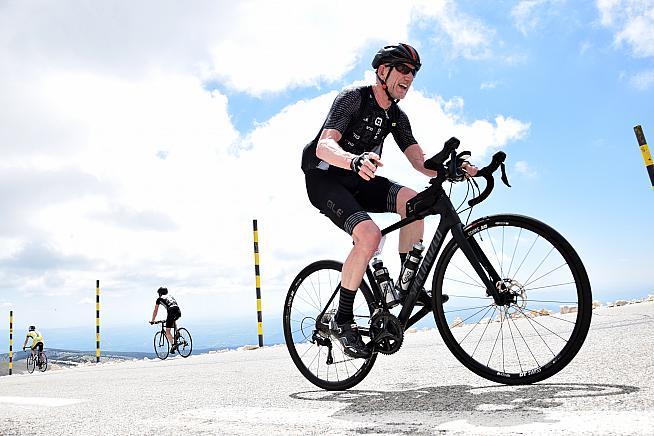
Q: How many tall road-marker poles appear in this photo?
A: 4